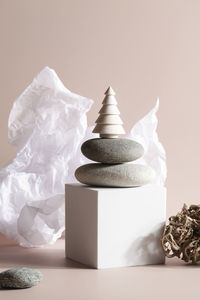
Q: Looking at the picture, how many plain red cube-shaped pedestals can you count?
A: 0